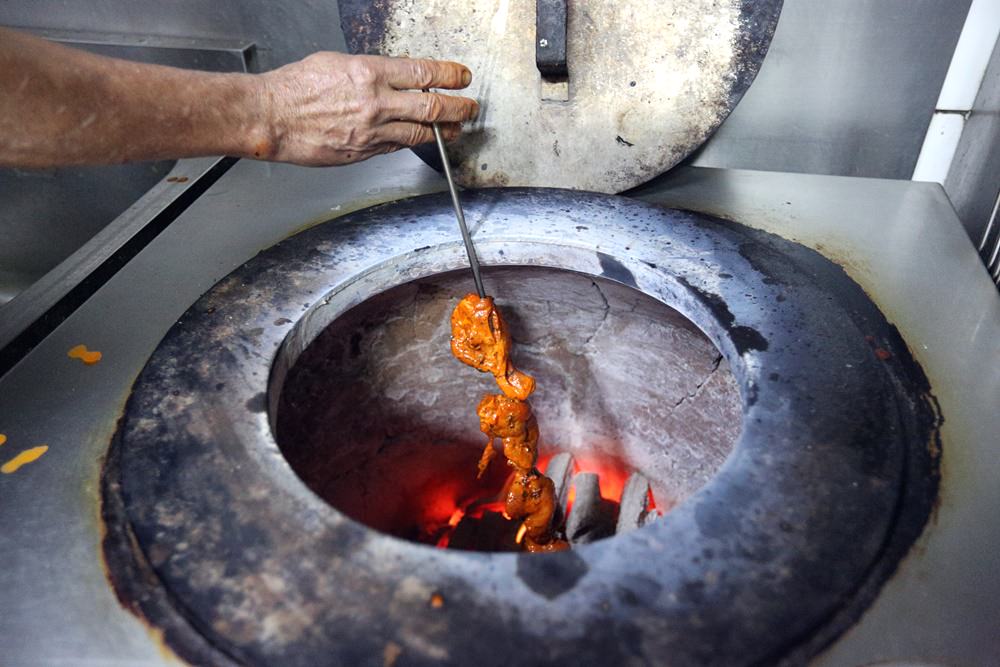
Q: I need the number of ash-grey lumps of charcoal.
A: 3